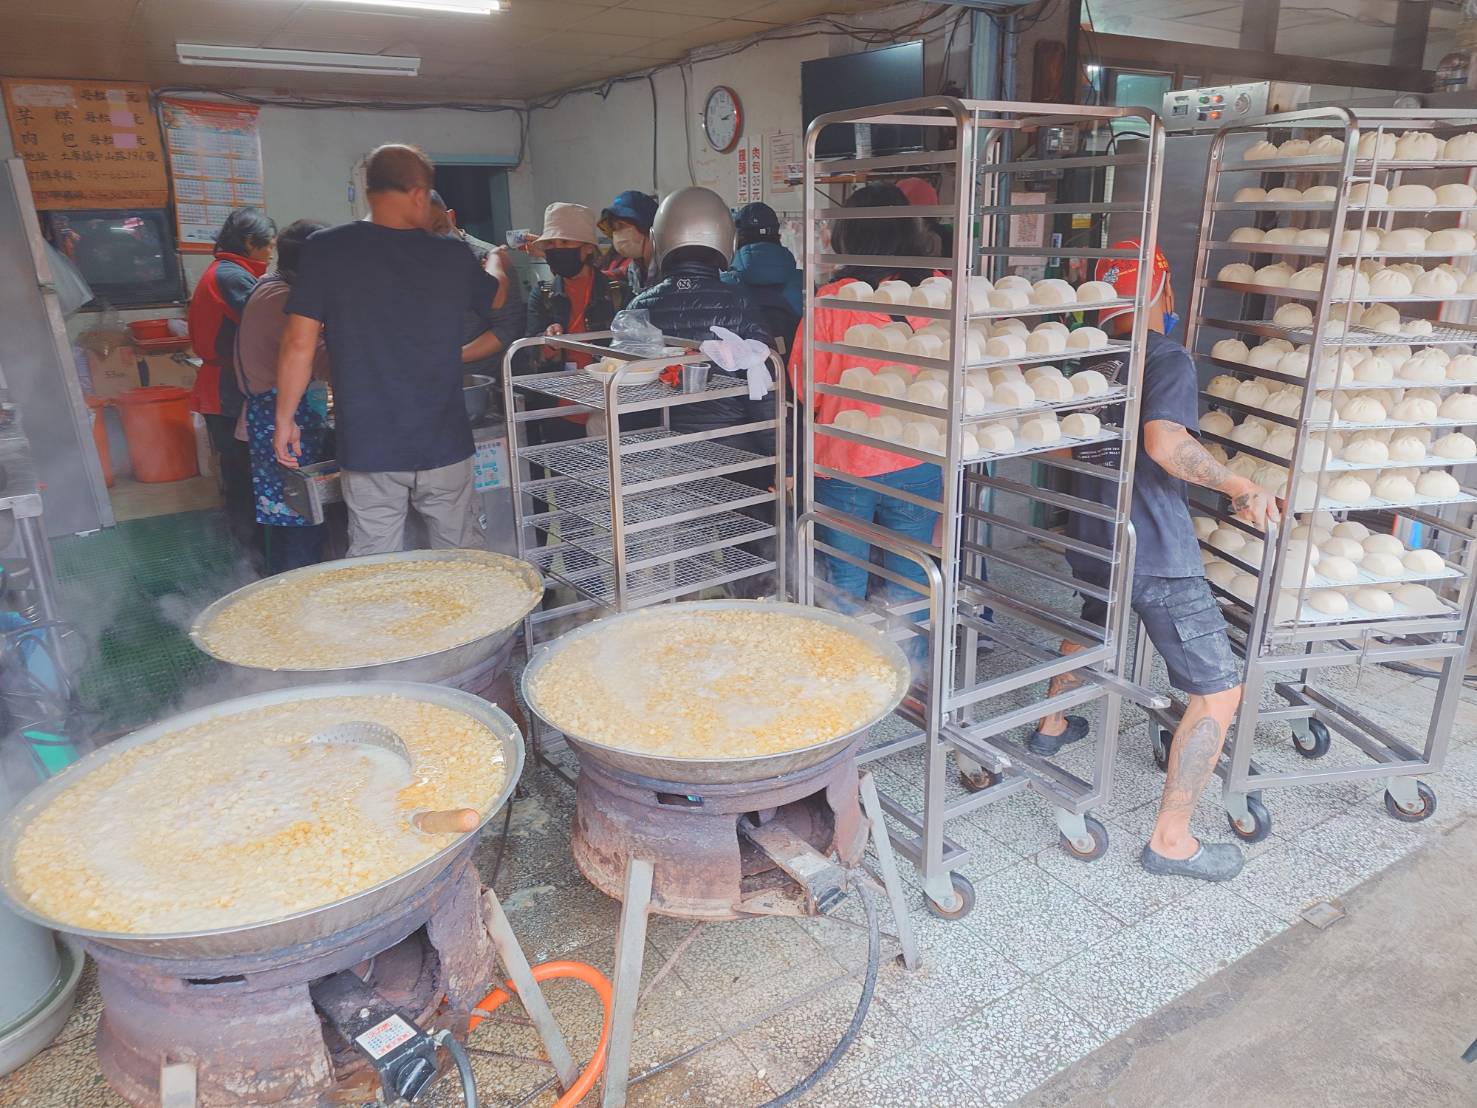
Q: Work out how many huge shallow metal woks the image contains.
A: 3